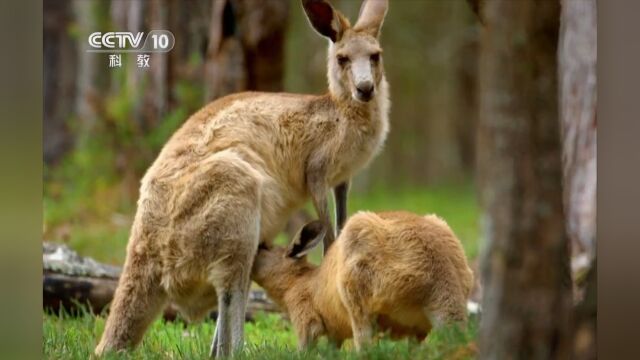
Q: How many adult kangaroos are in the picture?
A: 1